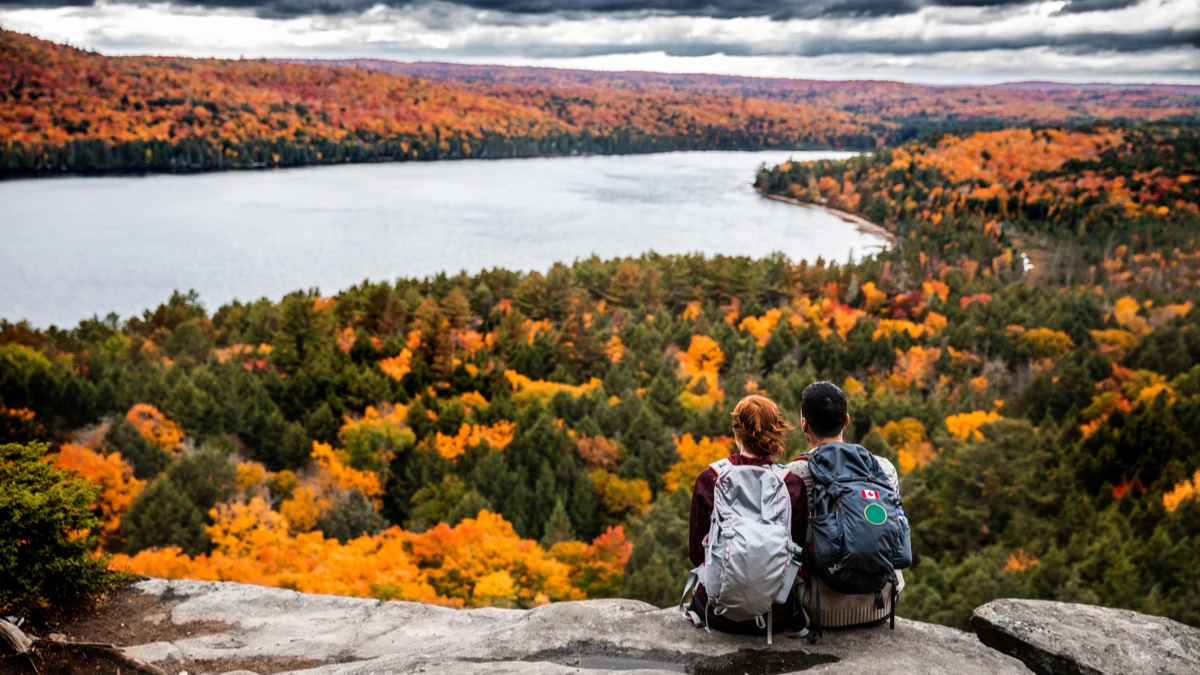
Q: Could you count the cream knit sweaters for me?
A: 1